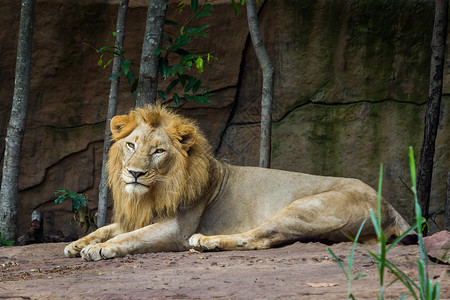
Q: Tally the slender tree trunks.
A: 5